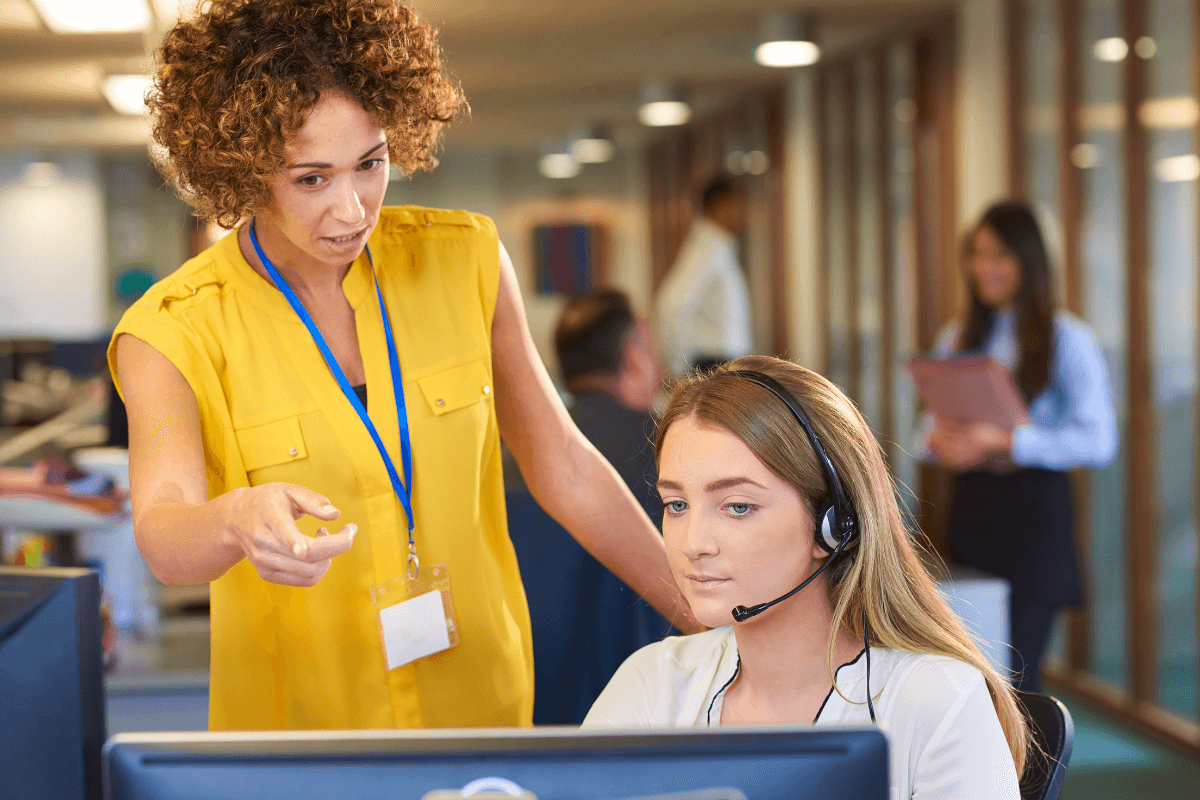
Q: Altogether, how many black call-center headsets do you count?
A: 1